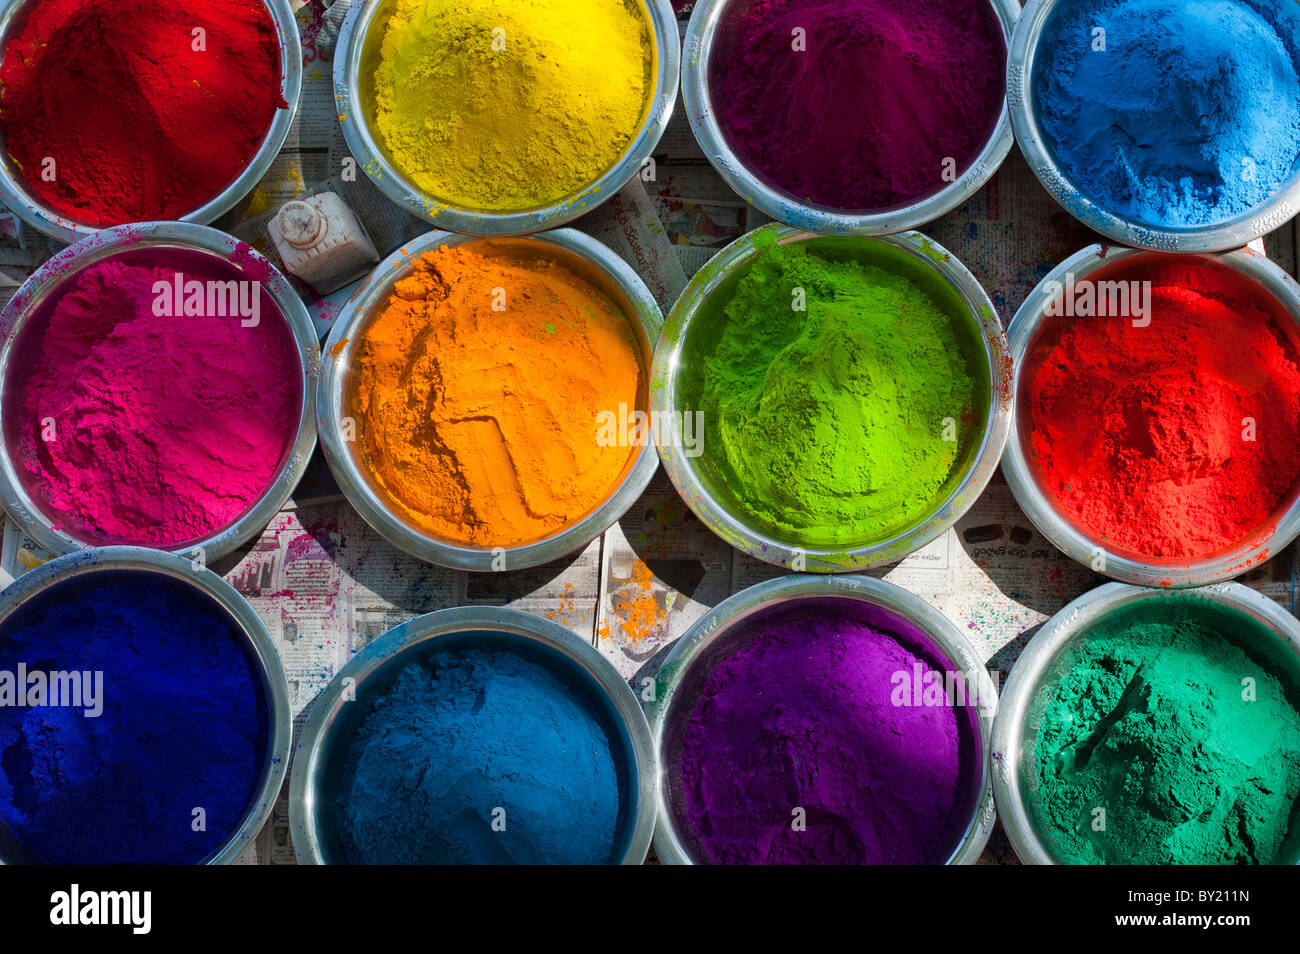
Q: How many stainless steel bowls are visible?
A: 12